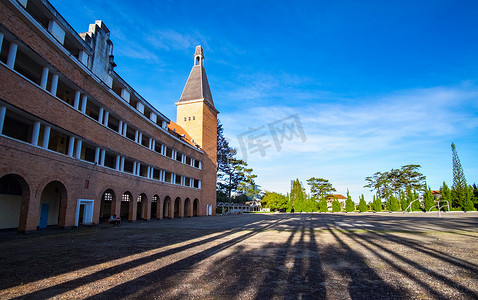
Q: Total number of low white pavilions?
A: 1